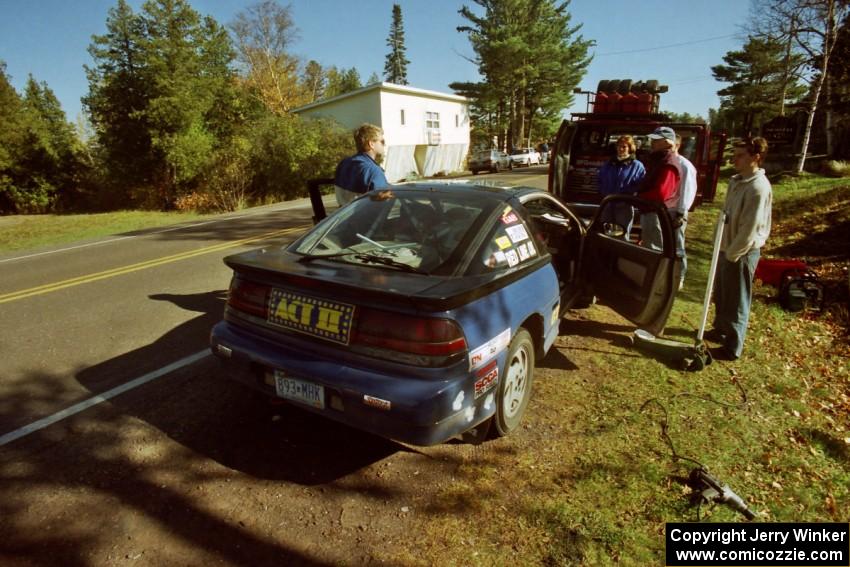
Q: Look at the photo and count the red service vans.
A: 1